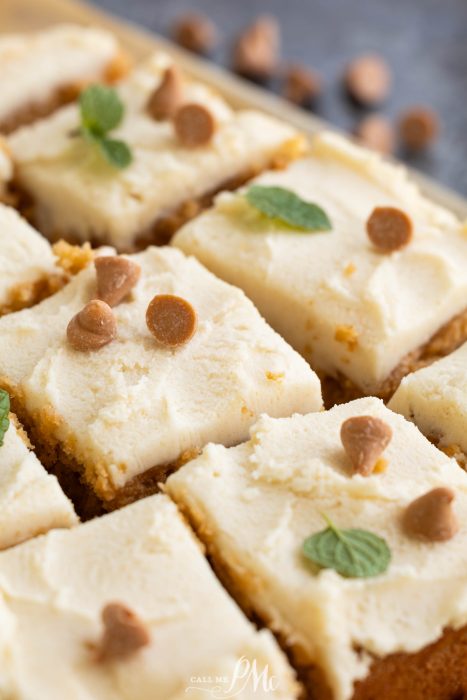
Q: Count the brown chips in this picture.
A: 15